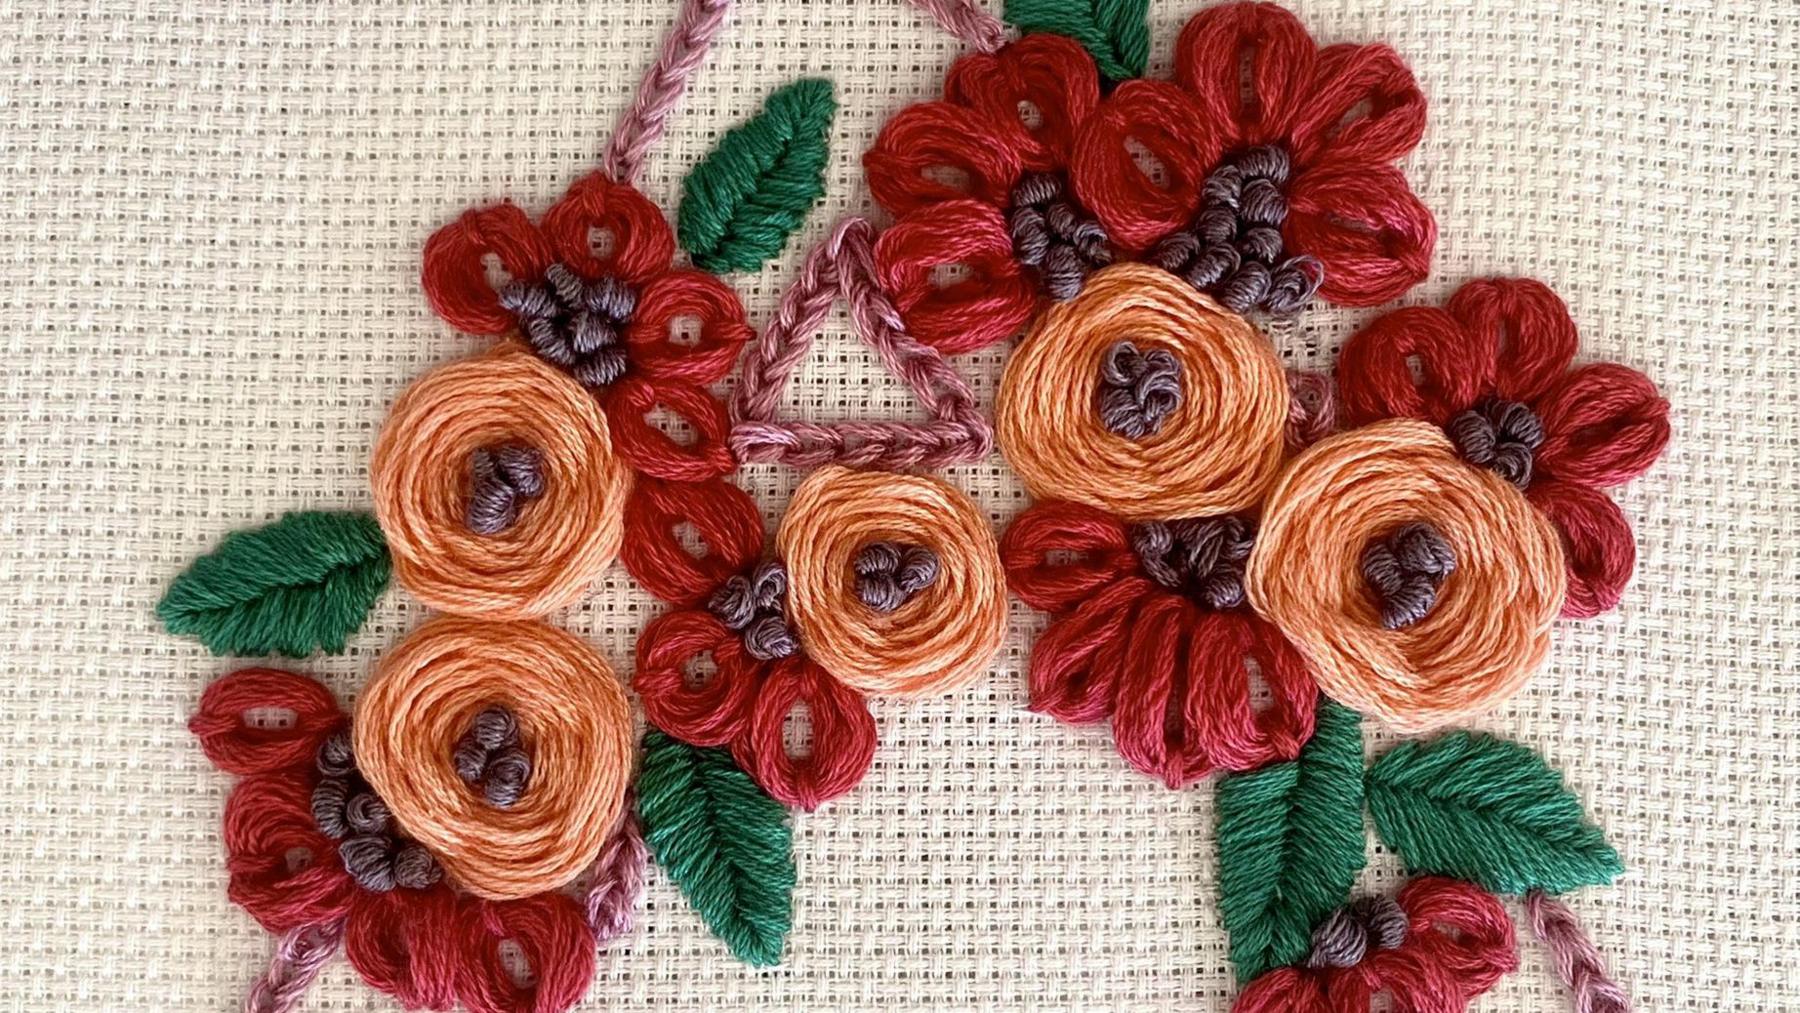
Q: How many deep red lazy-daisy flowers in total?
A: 8